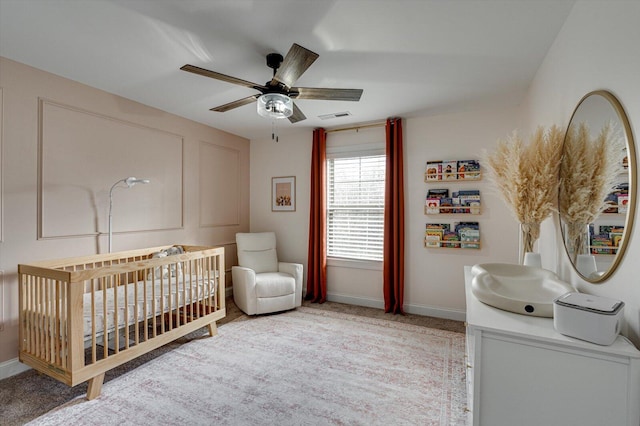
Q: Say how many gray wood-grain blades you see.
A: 5